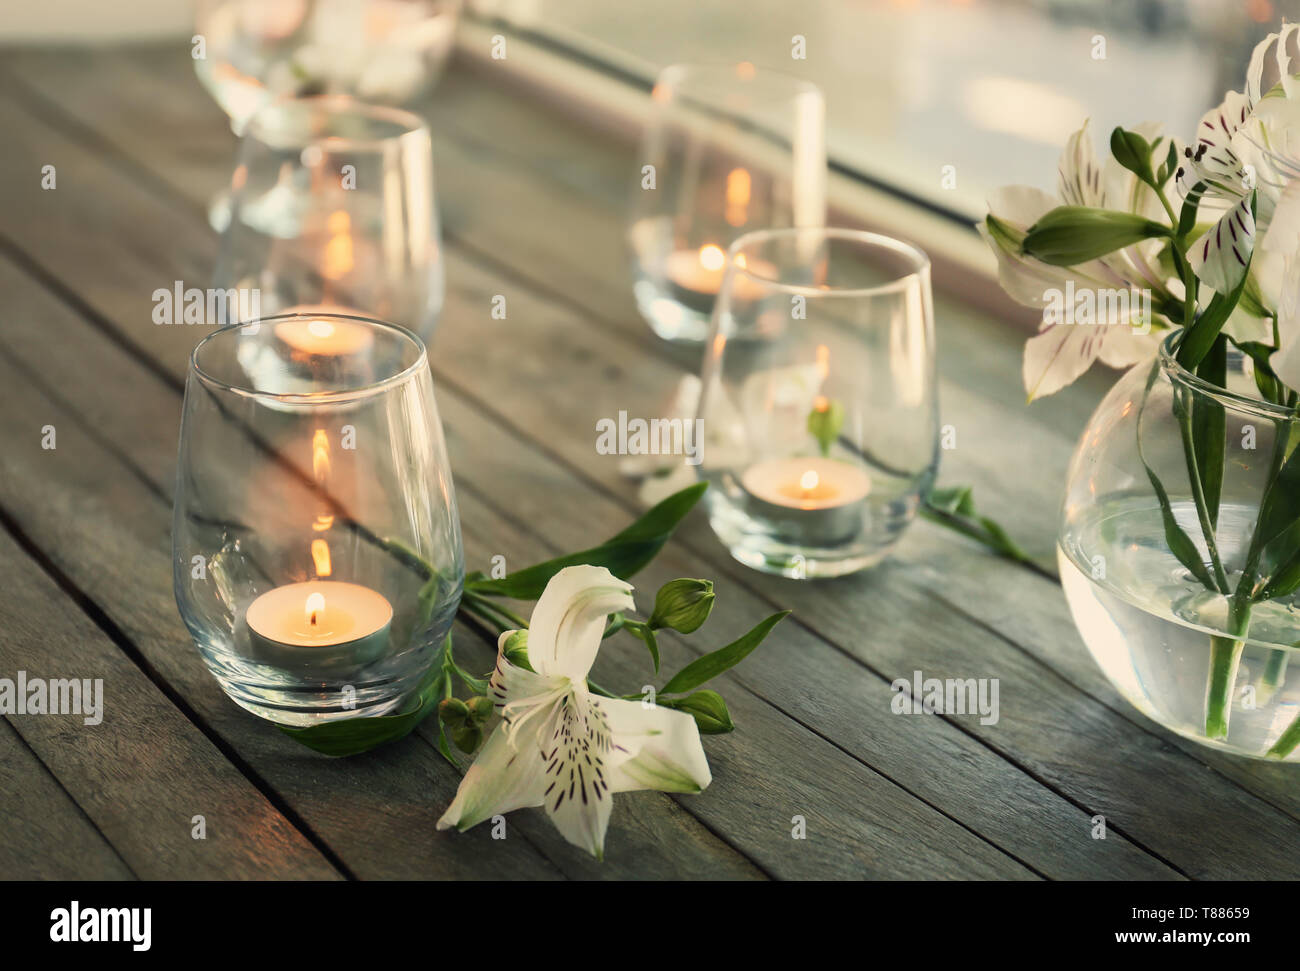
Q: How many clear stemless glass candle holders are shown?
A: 4